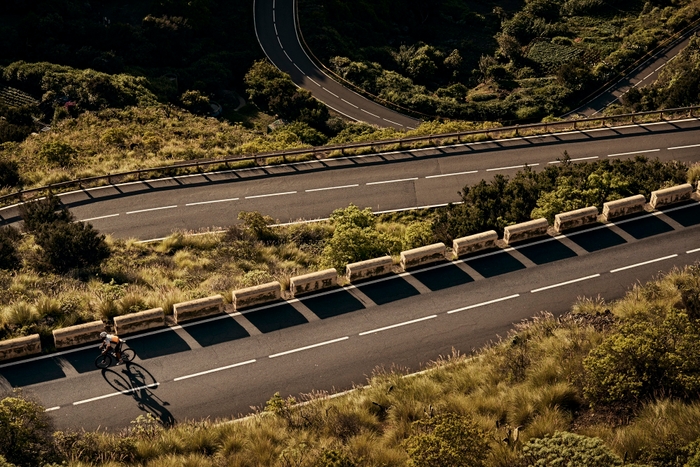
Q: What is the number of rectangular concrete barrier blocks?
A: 13